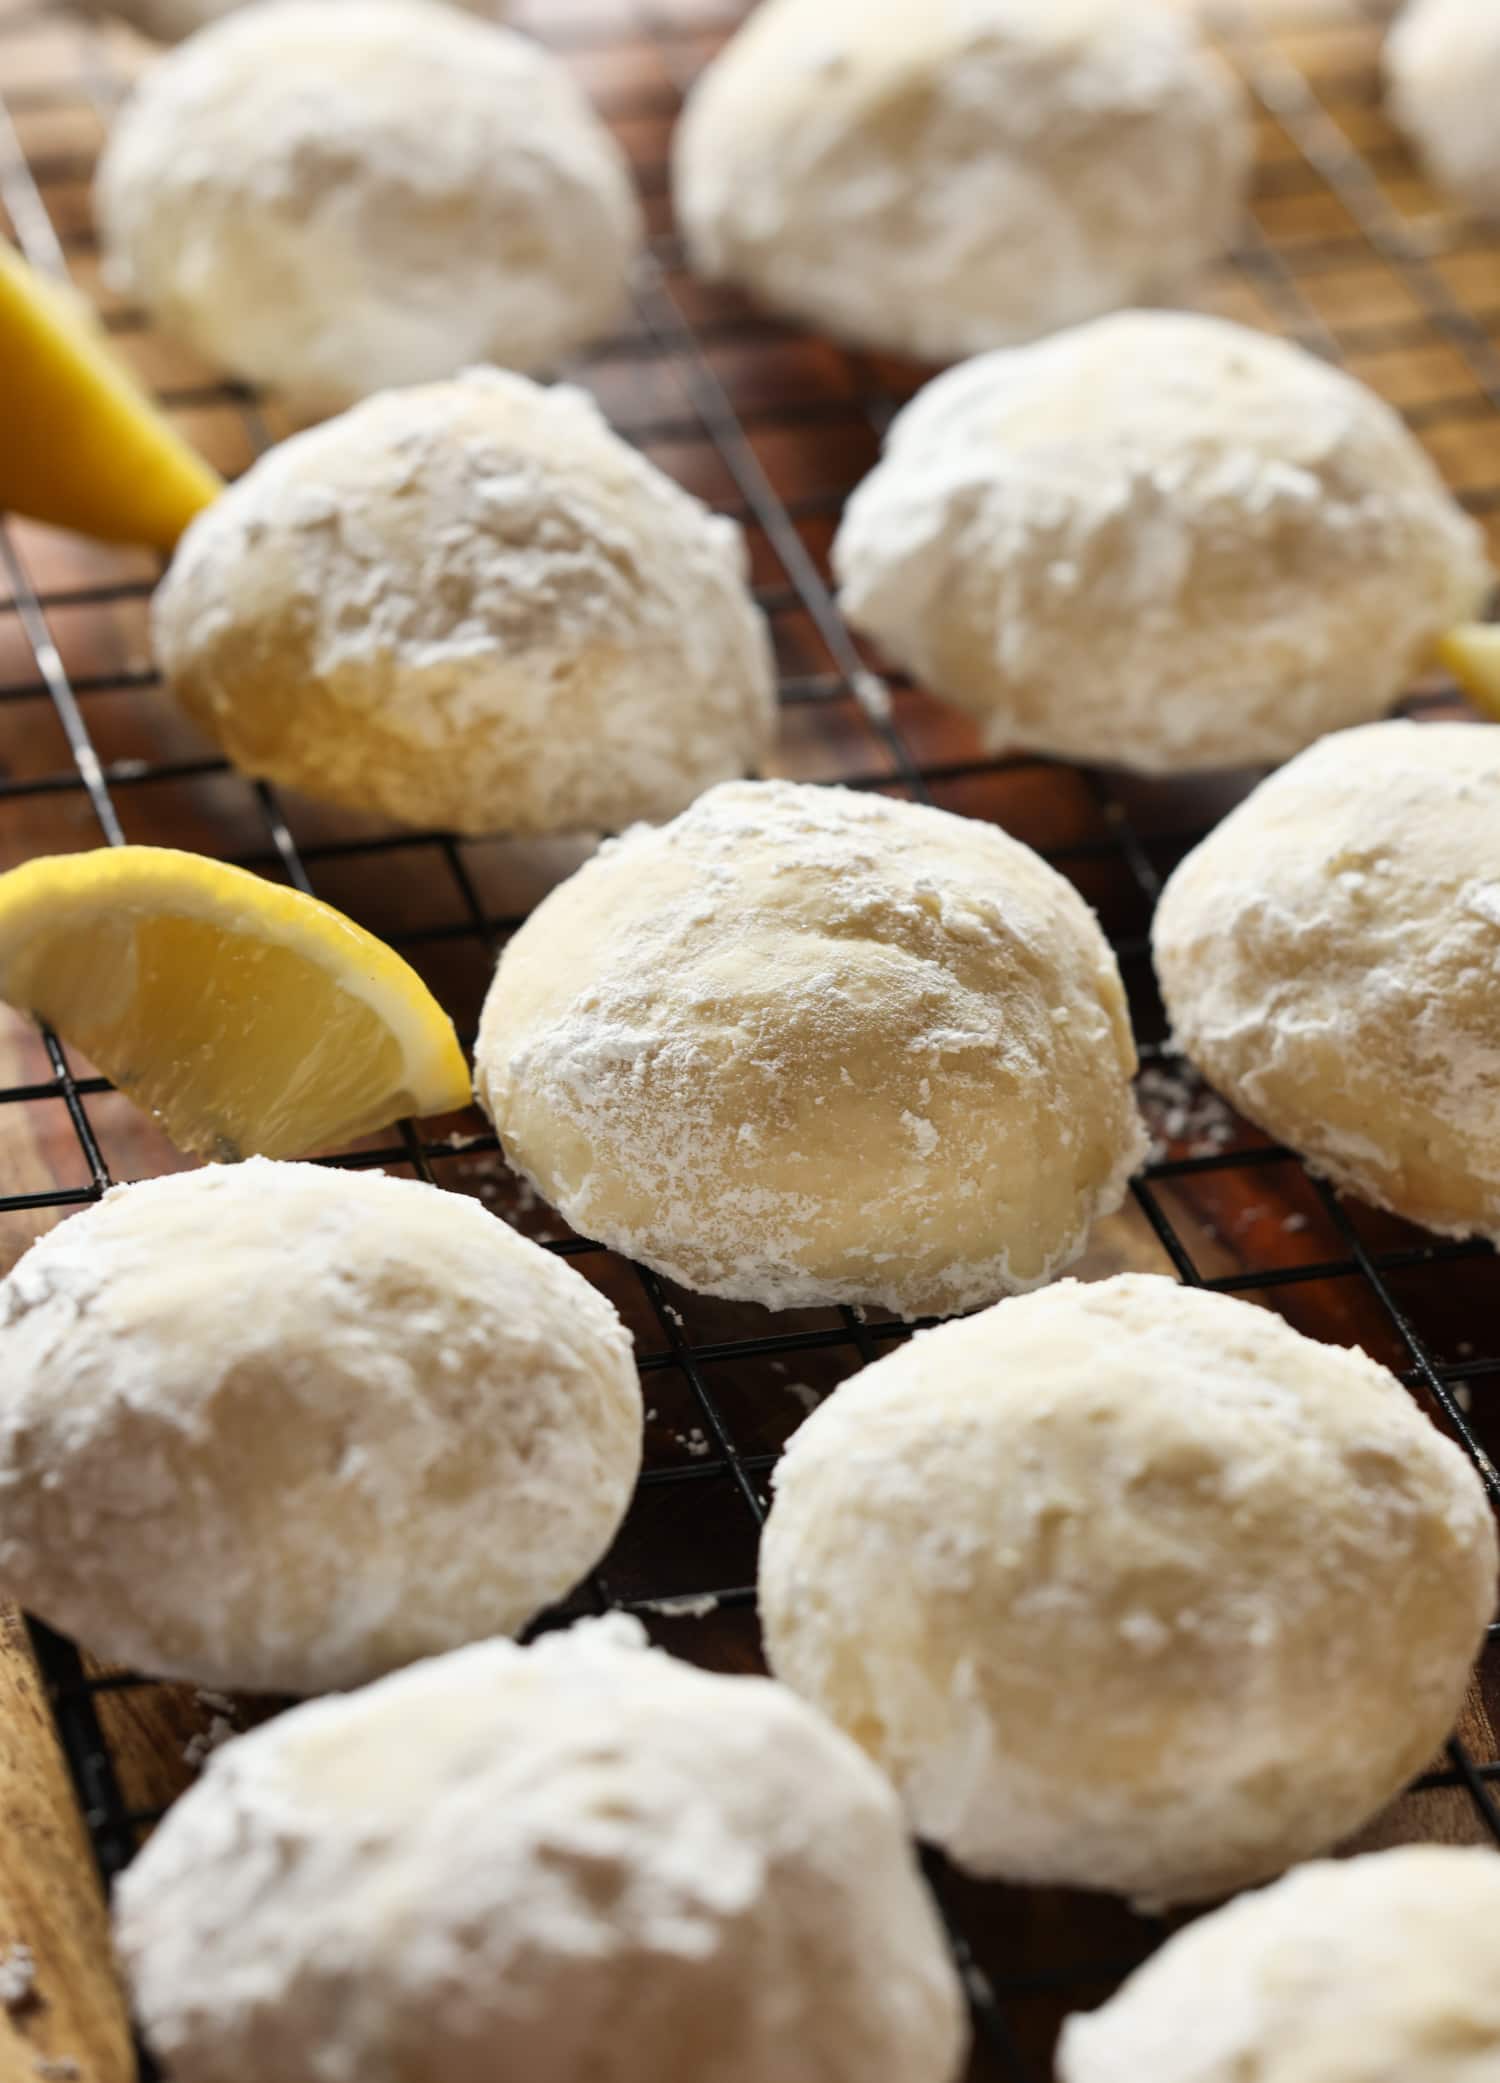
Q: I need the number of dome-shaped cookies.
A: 11